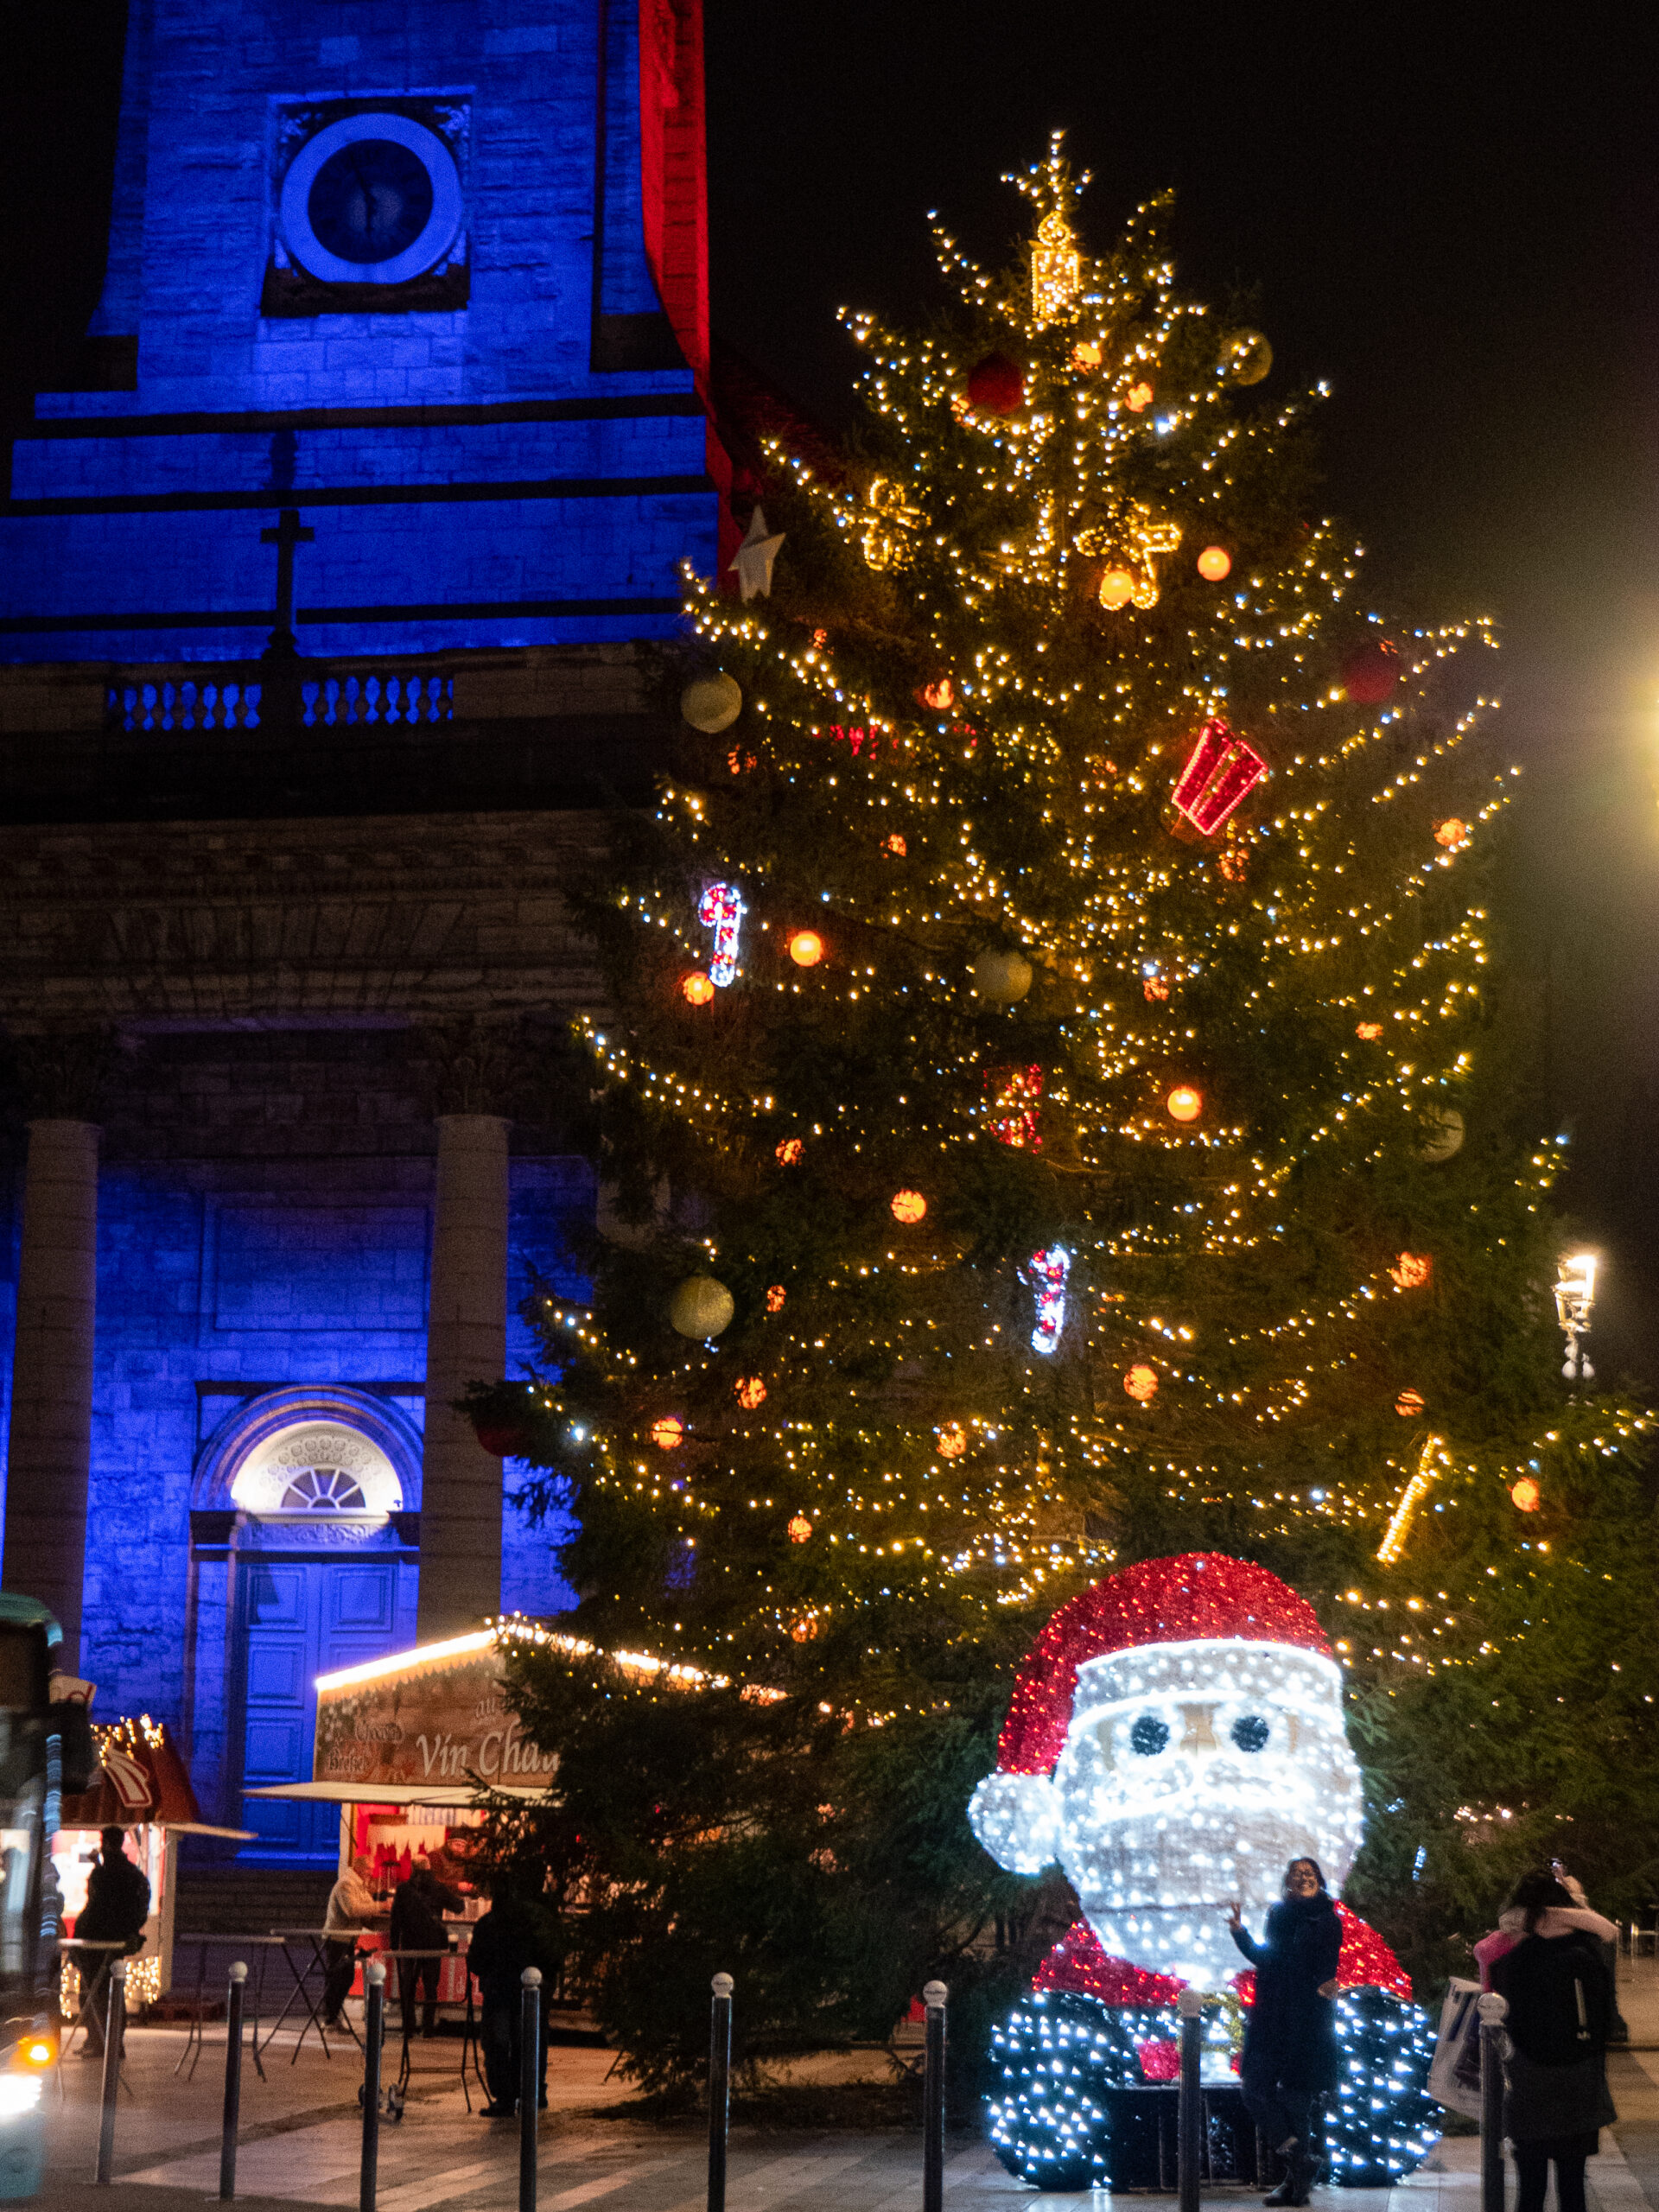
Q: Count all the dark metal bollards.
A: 8